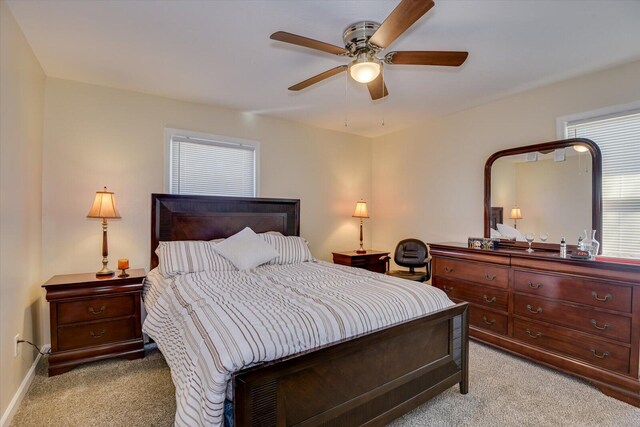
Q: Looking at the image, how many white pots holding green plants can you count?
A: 0